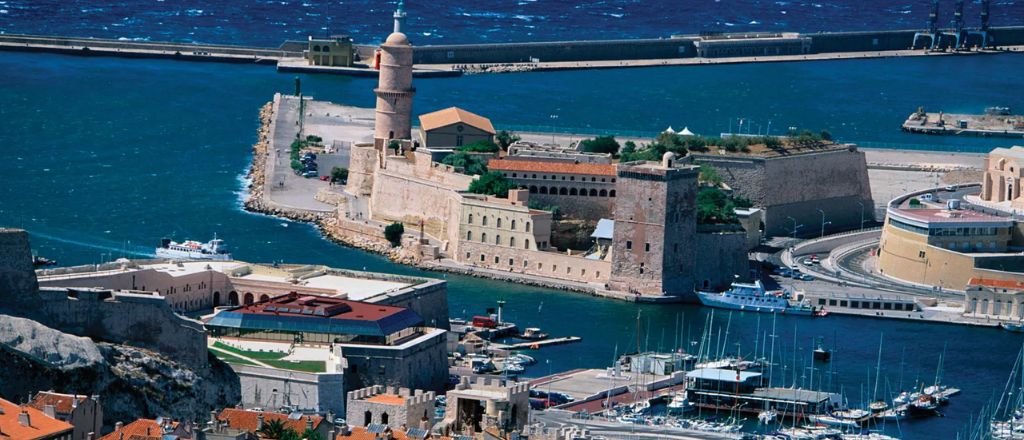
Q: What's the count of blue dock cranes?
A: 3